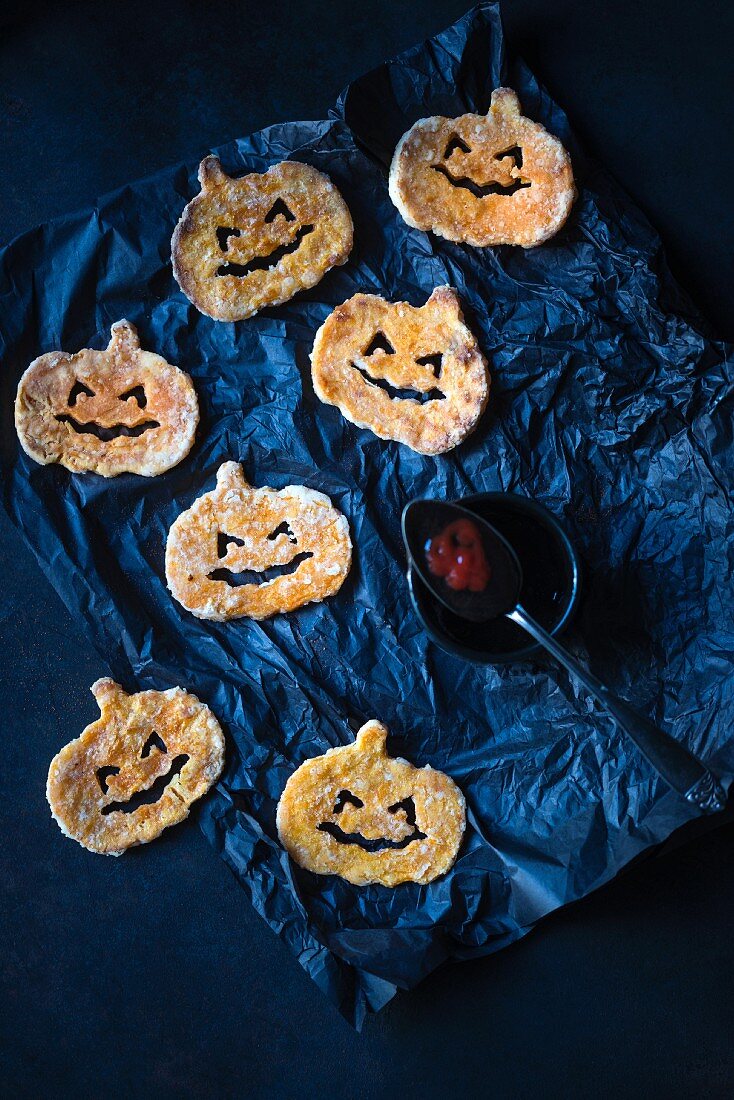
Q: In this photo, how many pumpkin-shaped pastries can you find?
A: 7